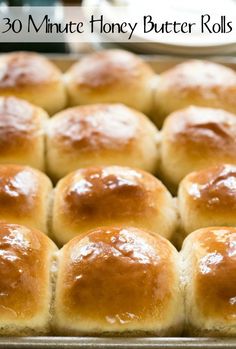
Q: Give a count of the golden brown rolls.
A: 12